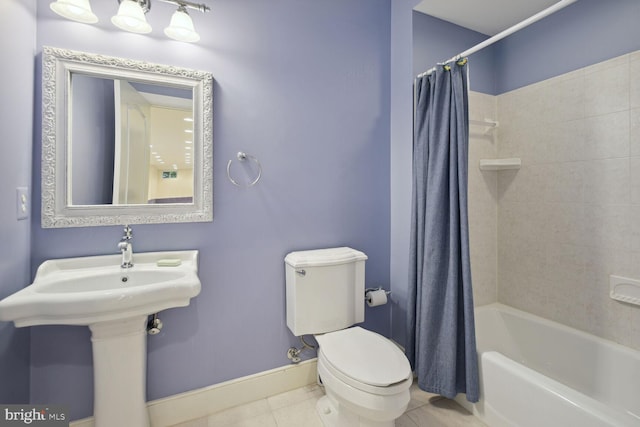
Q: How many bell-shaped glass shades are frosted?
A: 3